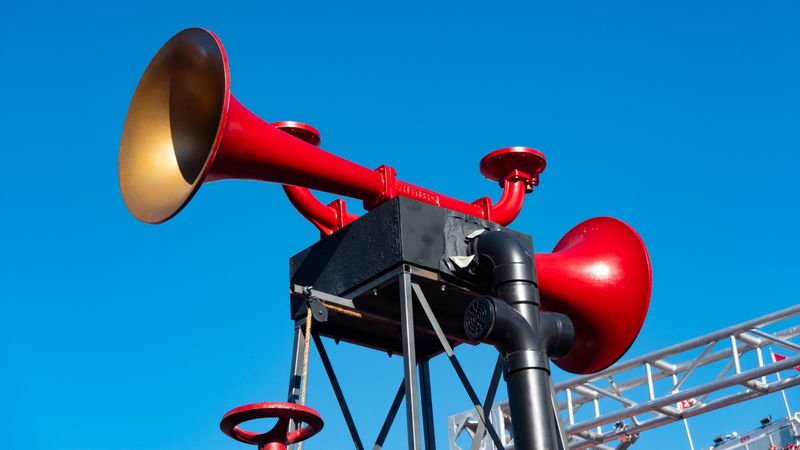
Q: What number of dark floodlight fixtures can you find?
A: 2